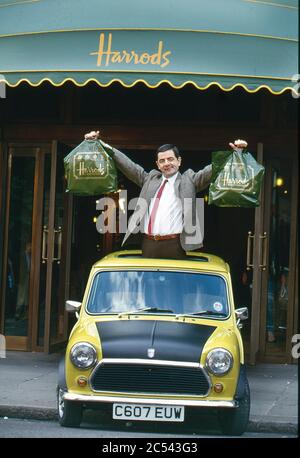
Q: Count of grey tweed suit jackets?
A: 1